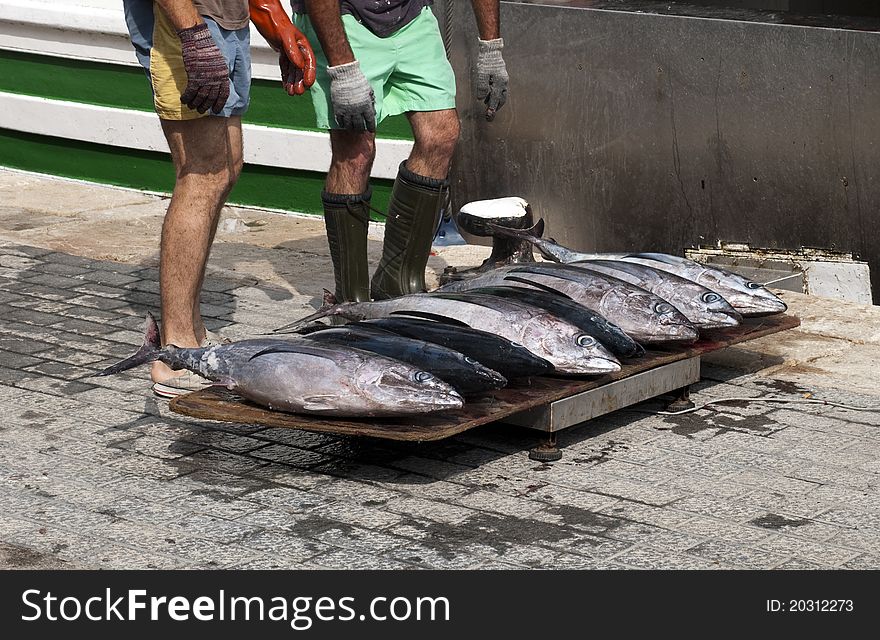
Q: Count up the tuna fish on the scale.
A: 8